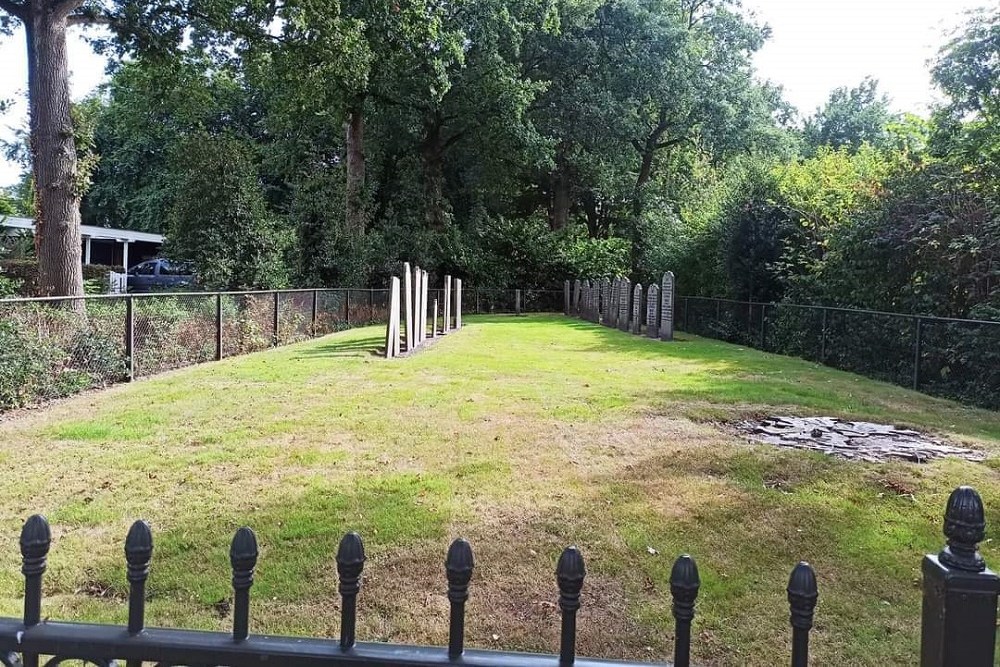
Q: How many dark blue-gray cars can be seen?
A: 1